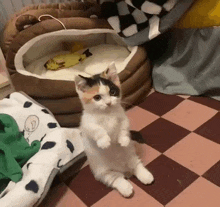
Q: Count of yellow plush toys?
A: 1